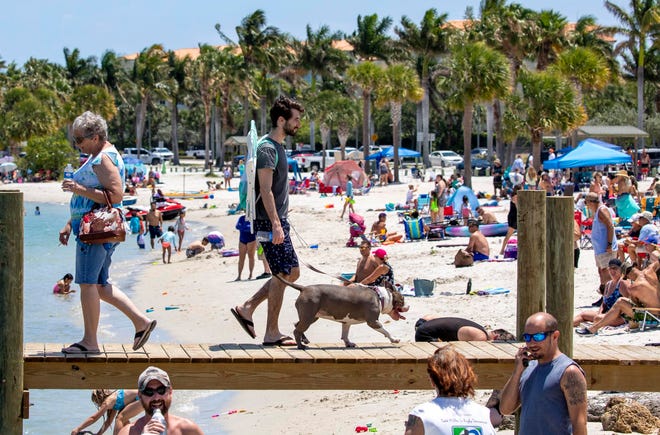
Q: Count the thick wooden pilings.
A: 3